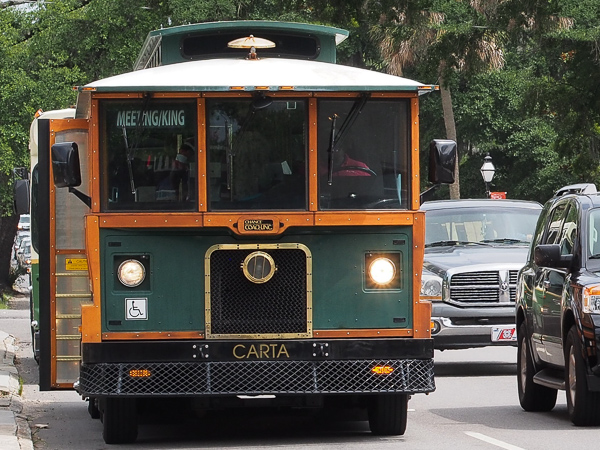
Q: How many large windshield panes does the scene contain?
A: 3